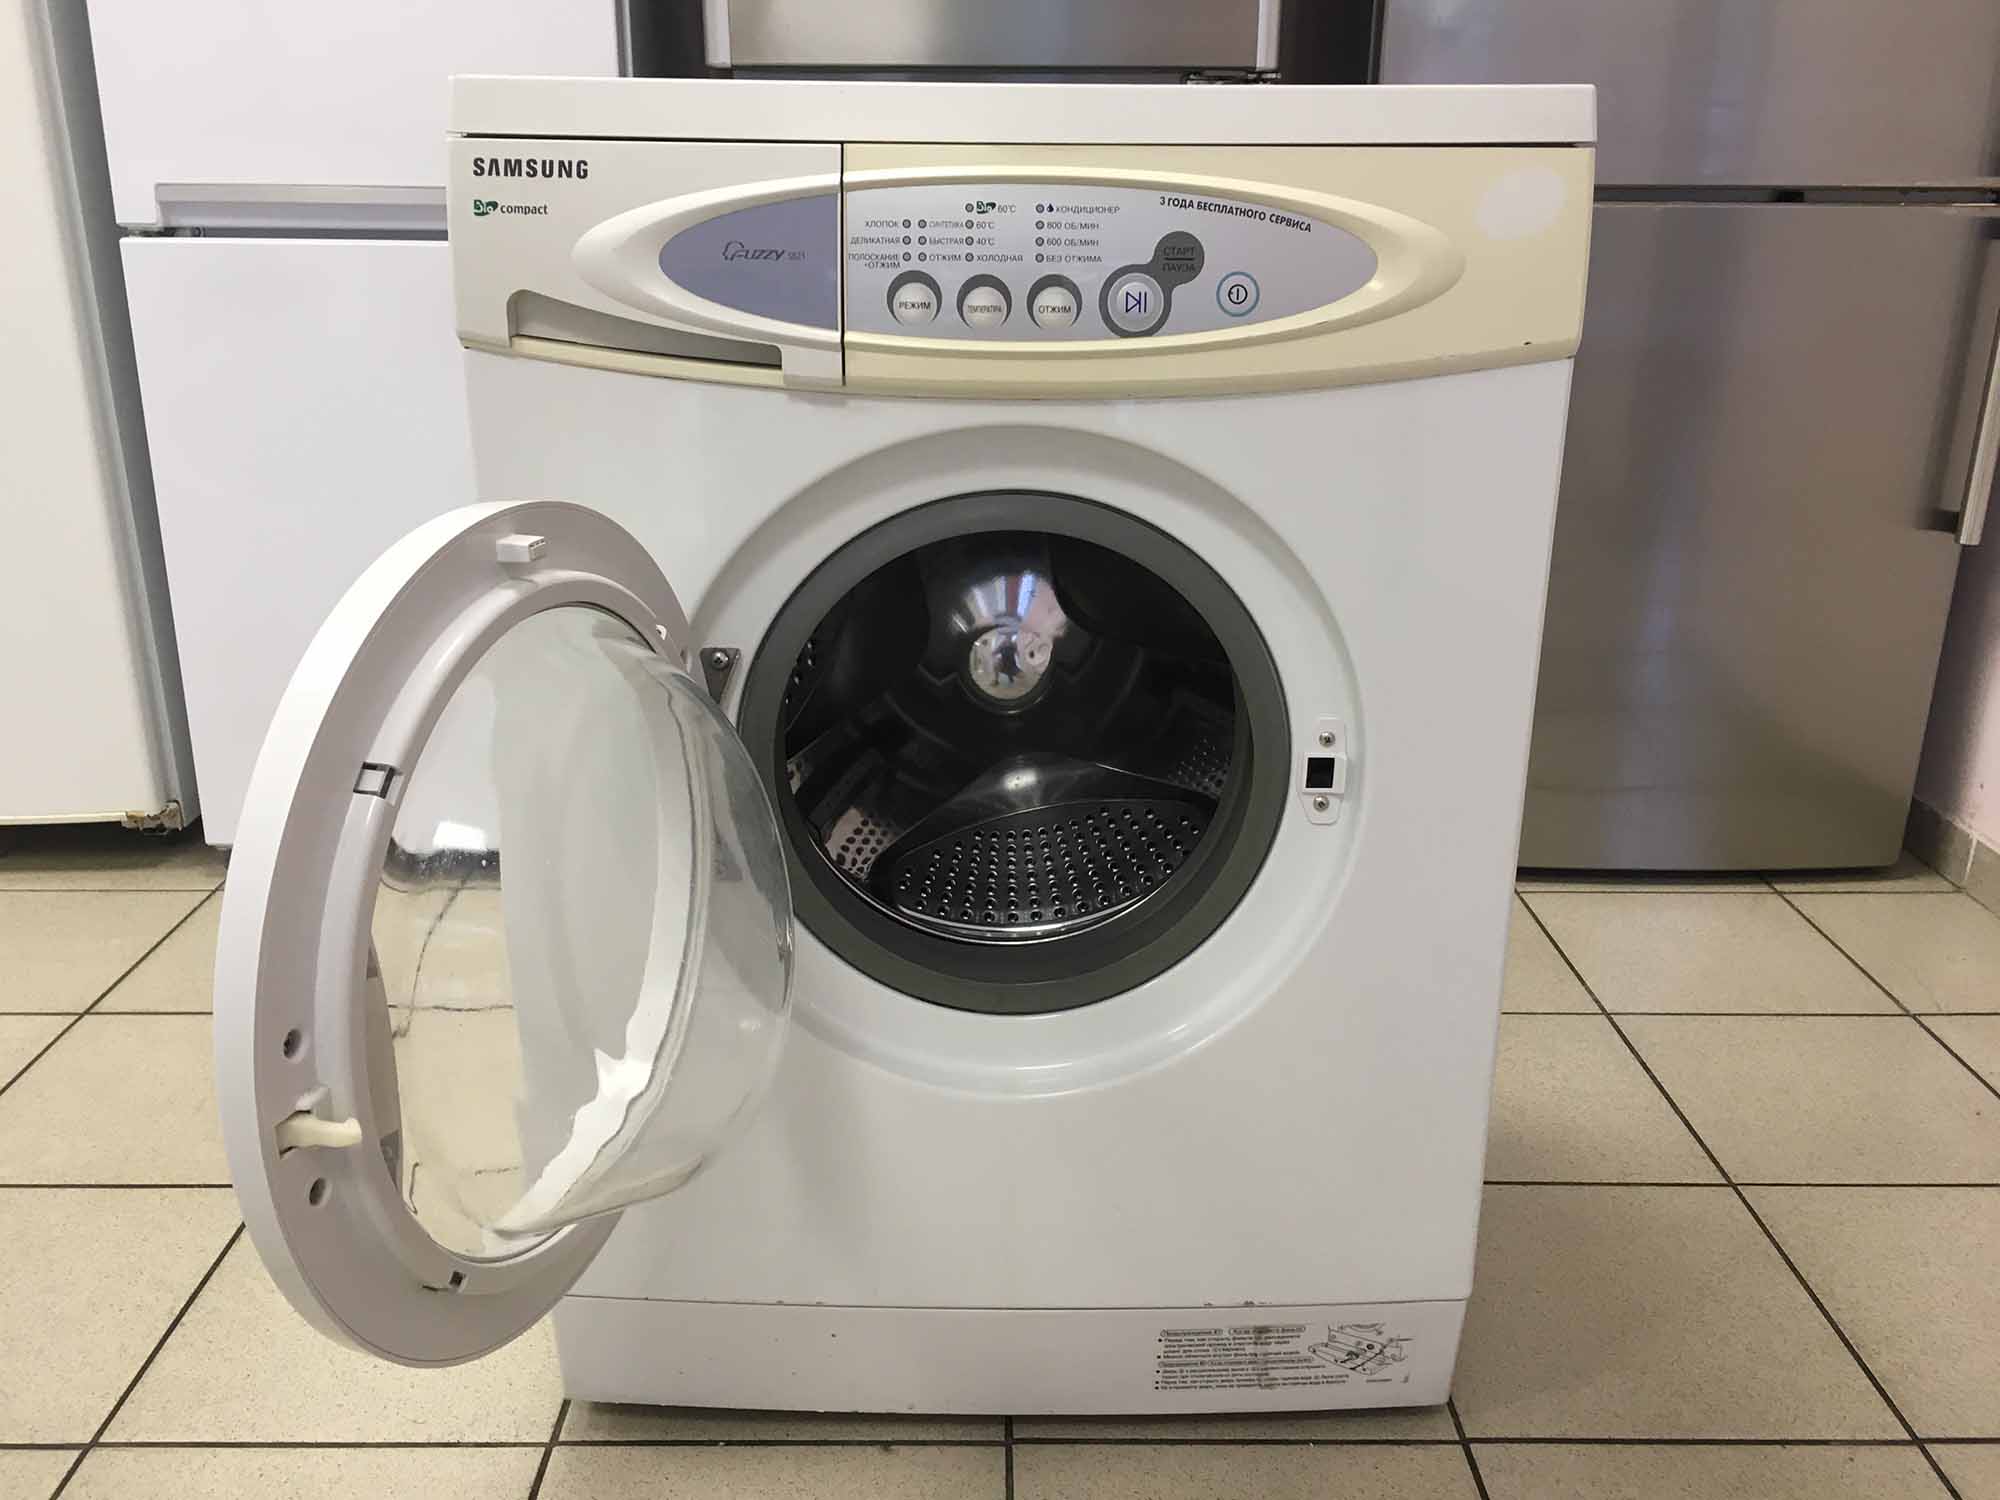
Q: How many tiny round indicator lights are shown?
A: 14